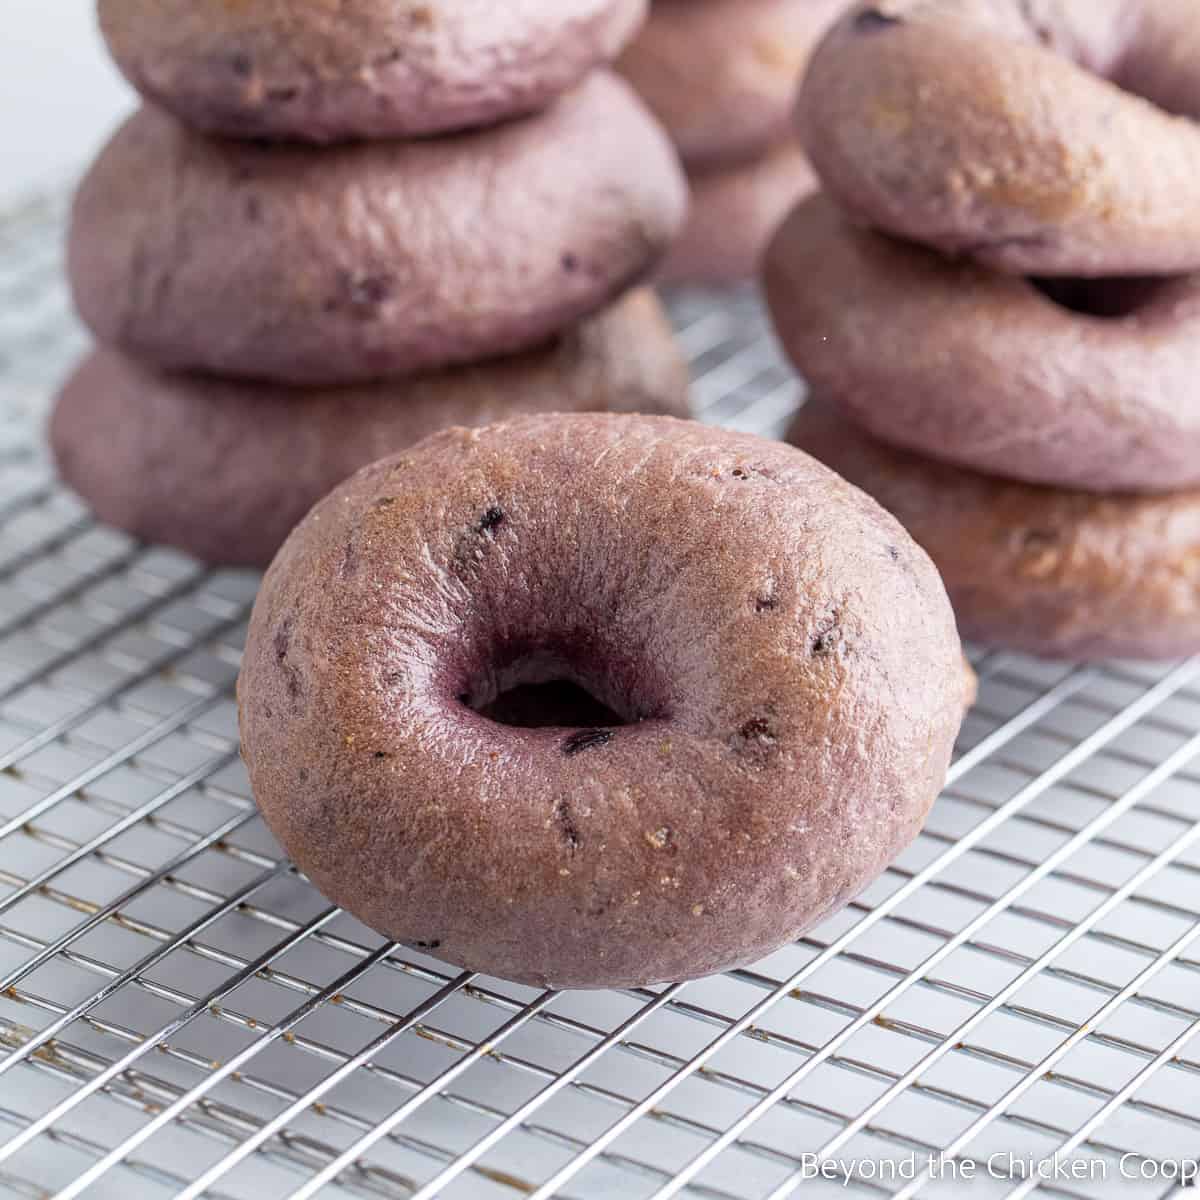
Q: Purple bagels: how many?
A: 9